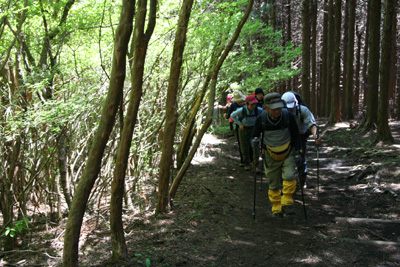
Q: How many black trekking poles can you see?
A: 4